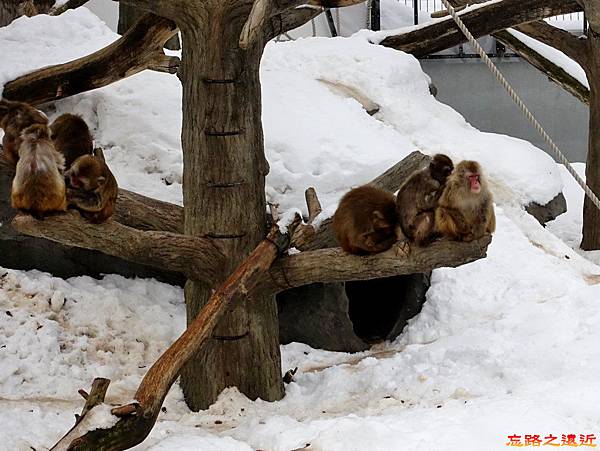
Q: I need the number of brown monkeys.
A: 7